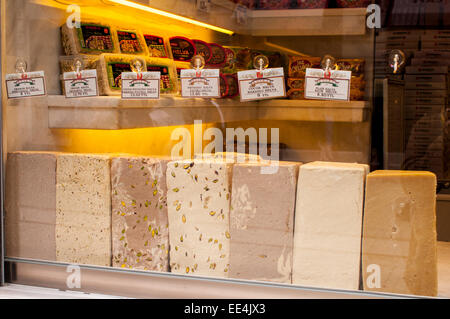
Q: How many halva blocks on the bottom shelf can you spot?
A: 7